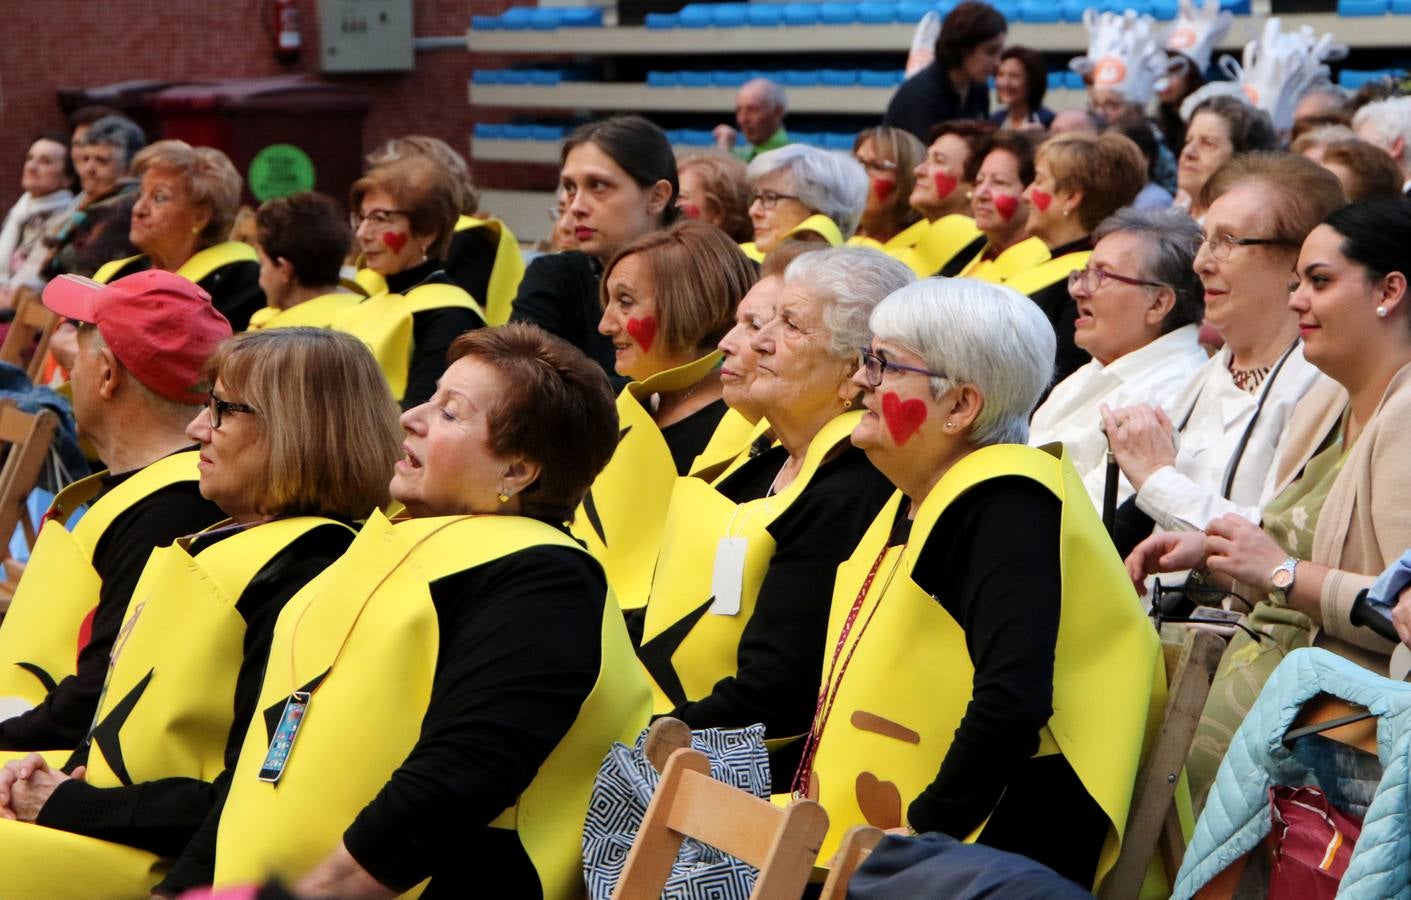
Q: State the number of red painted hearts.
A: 8